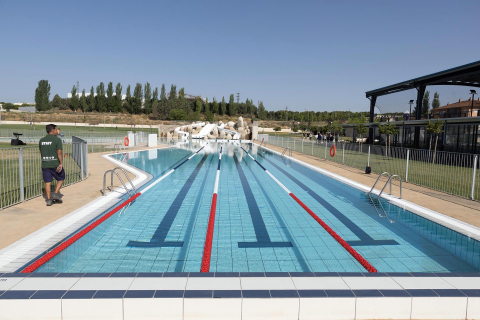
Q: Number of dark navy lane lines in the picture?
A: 3